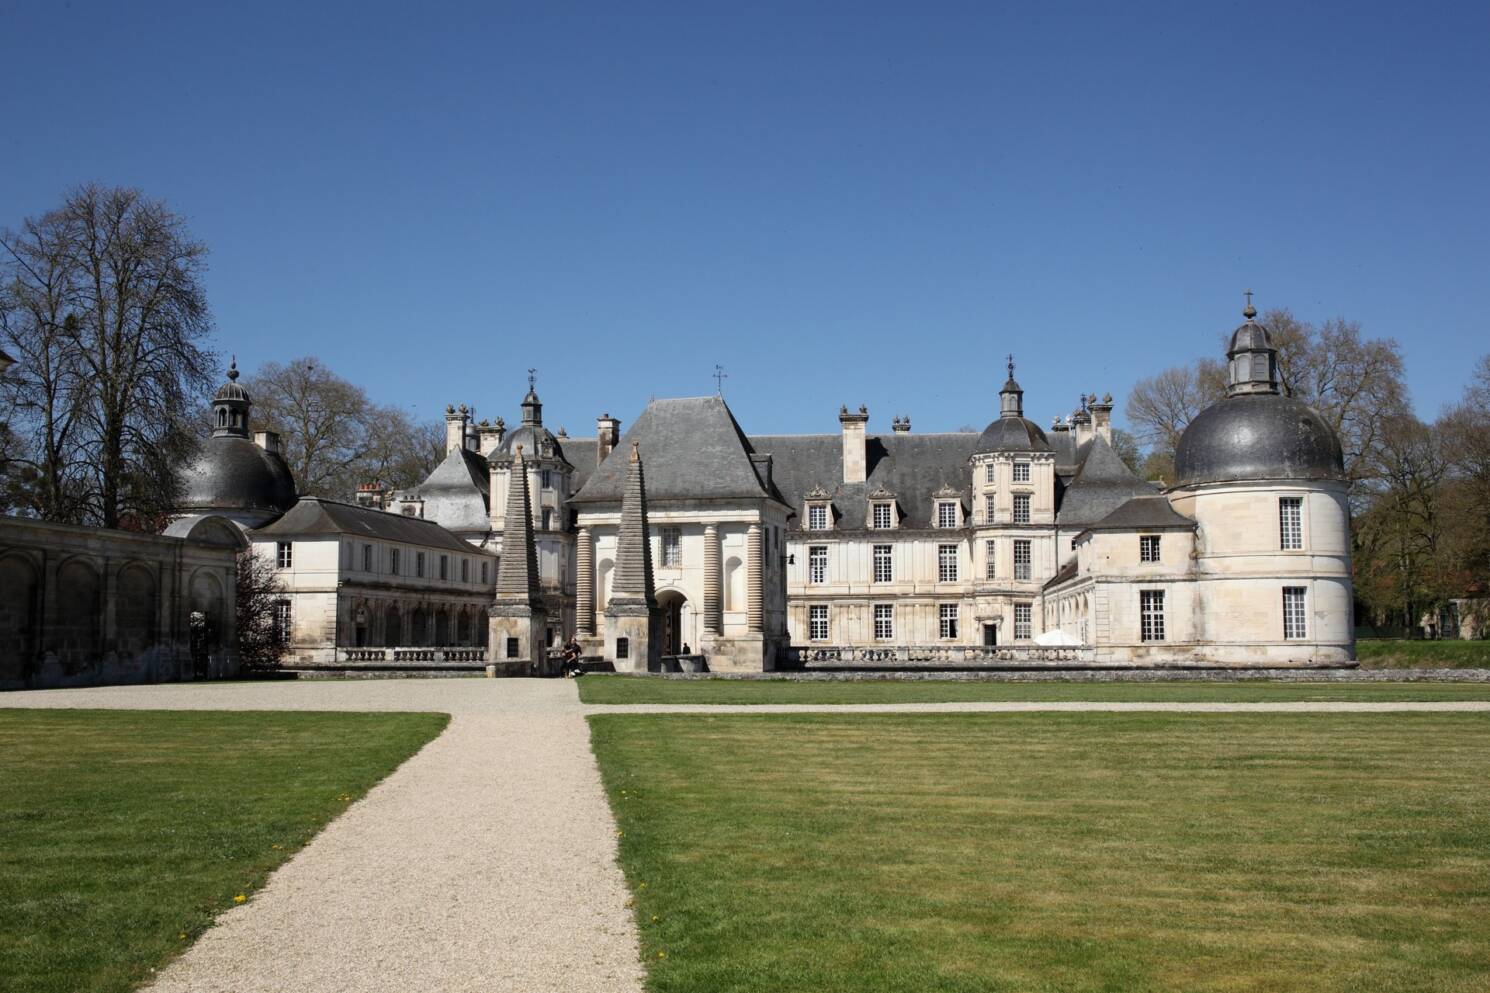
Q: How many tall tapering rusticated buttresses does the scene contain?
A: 2